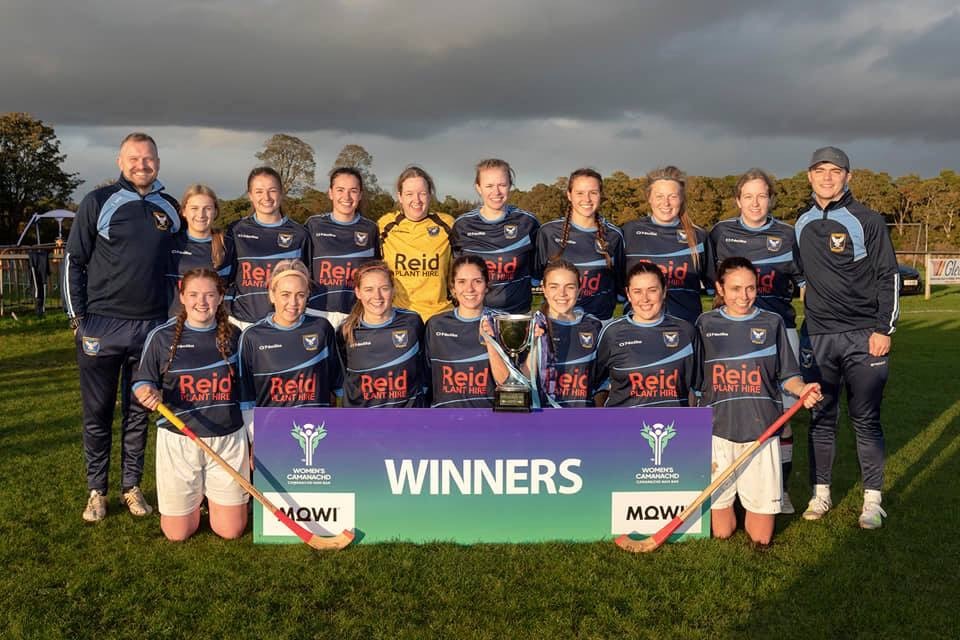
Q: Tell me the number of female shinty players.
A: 15